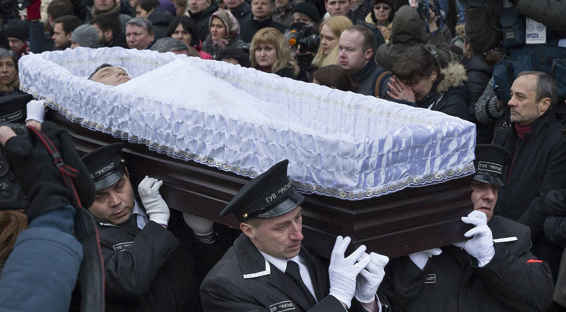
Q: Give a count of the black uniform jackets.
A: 3